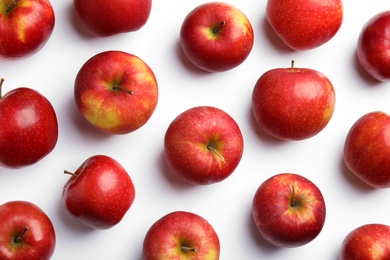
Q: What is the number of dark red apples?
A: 15